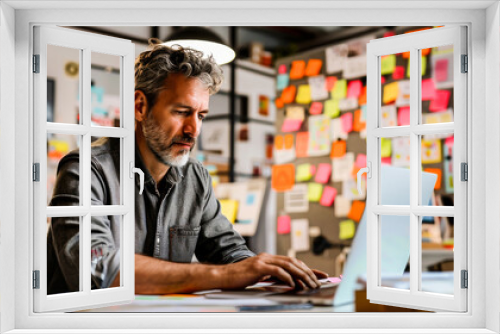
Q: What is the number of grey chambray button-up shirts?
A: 1